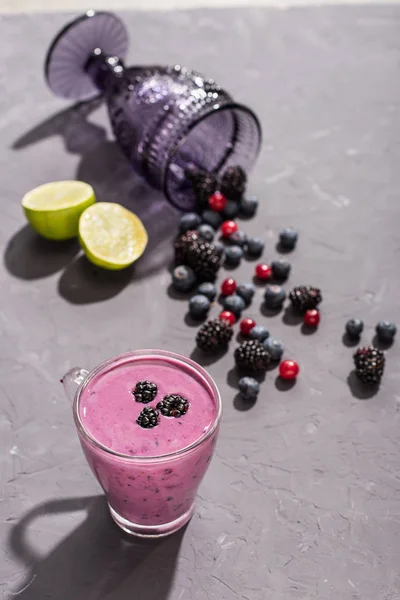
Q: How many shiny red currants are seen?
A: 8